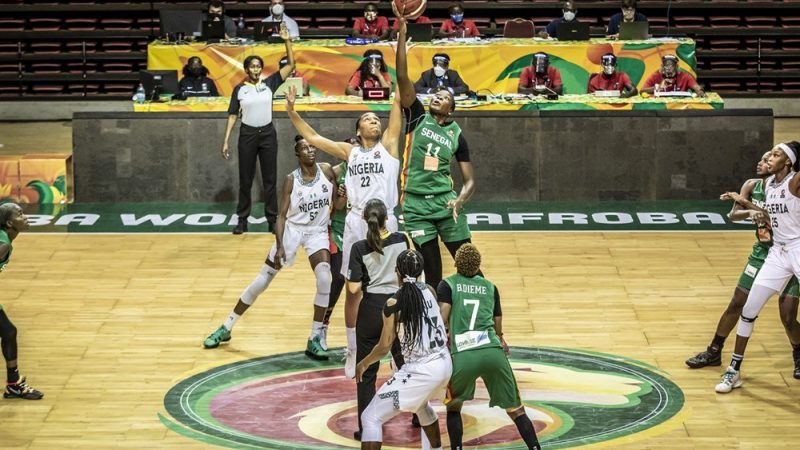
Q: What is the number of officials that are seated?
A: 14